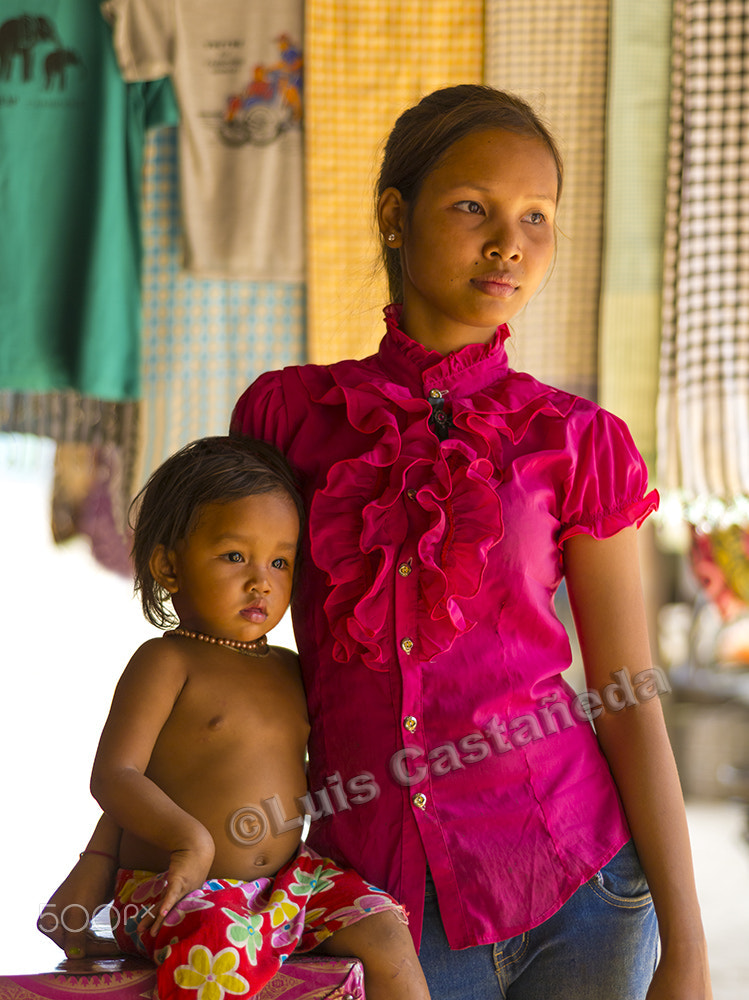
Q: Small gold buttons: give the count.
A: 6